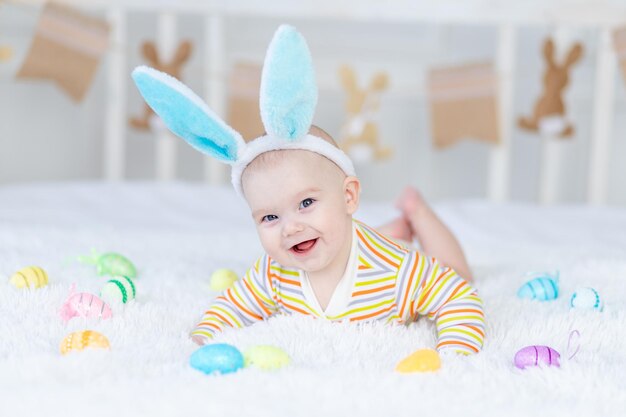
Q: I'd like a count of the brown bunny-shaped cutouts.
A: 2